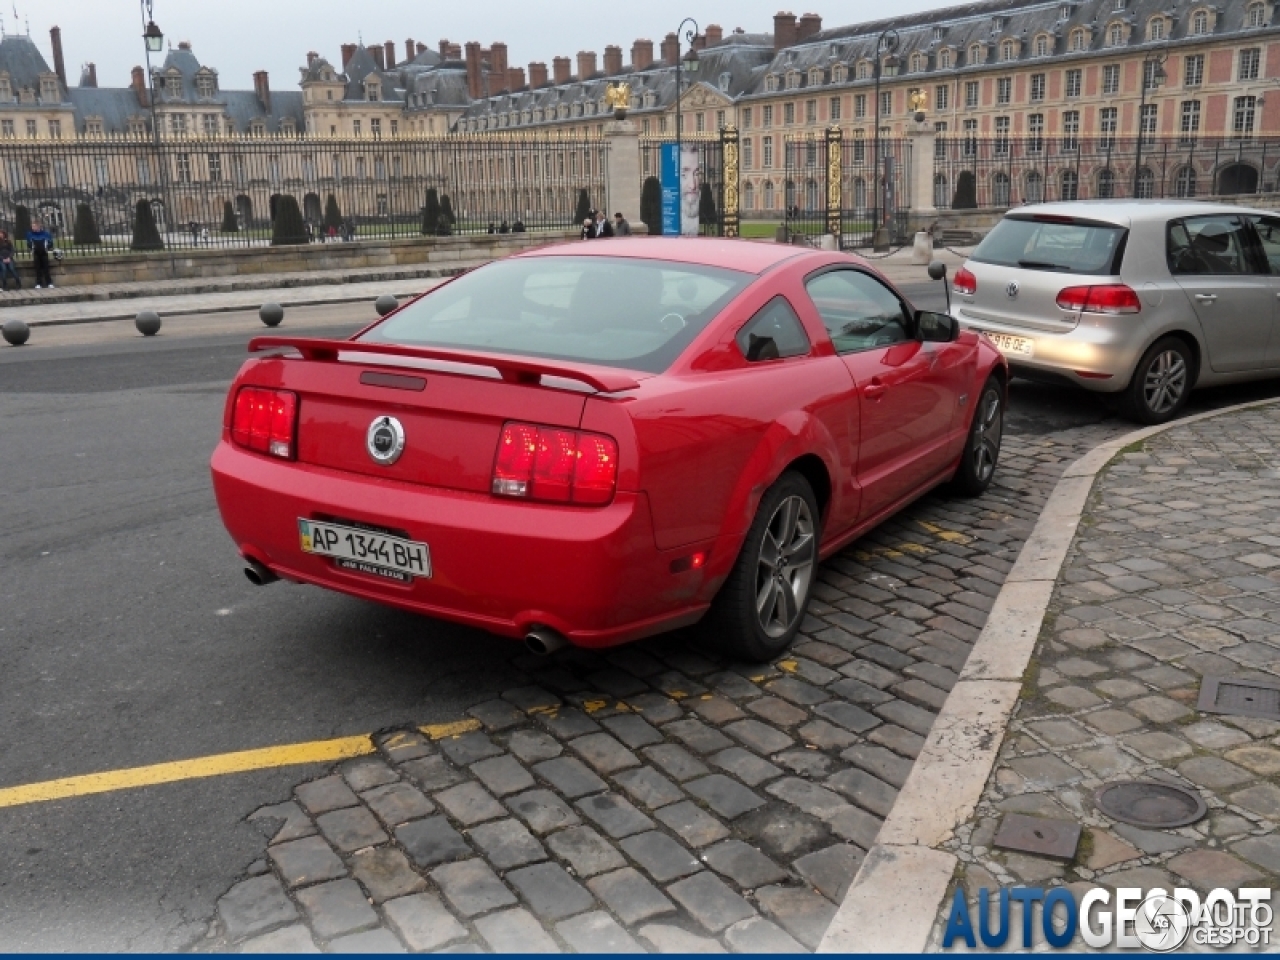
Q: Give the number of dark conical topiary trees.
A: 12